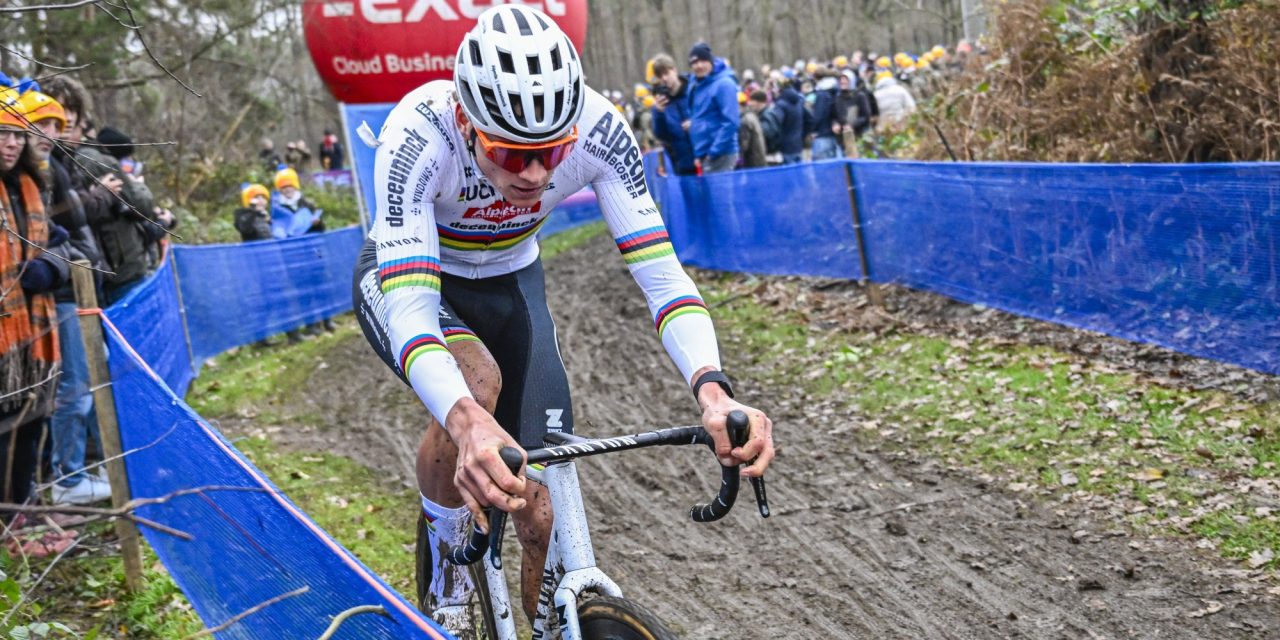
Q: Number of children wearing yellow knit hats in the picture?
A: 2